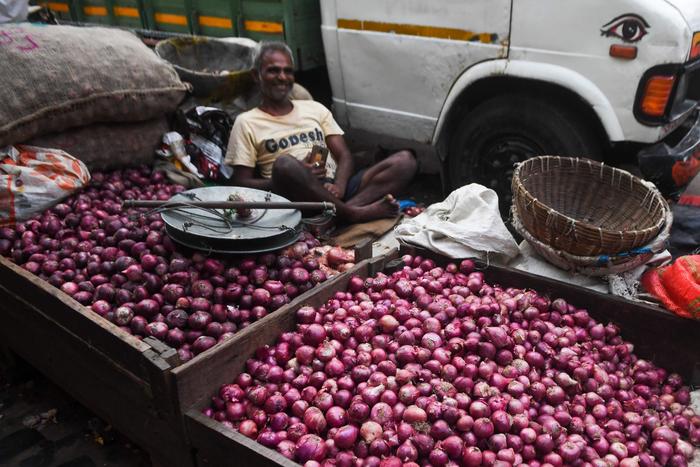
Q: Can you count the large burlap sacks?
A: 2